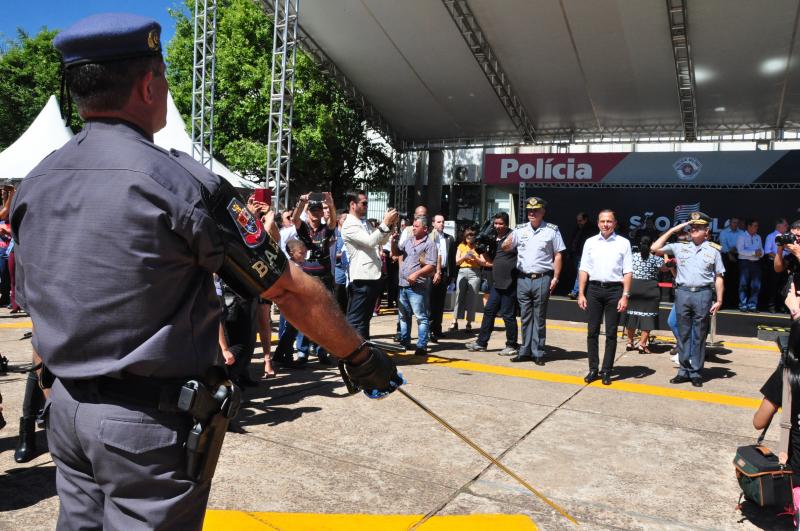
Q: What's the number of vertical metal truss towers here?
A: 2